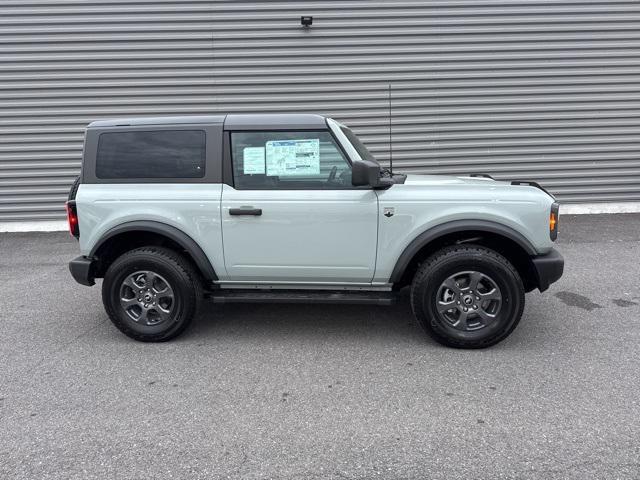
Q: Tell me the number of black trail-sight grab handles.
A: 2